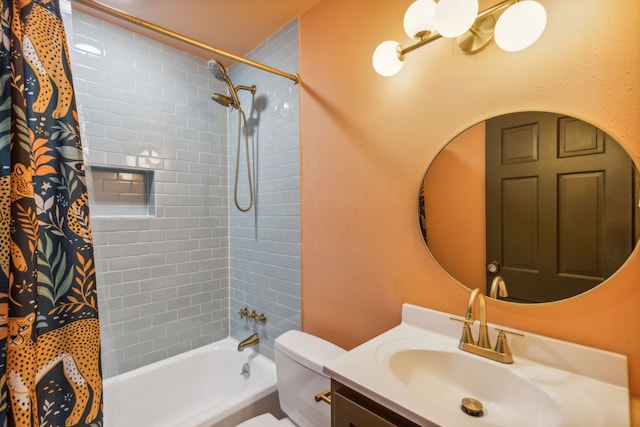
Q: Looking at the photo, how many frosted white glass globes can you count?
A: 4